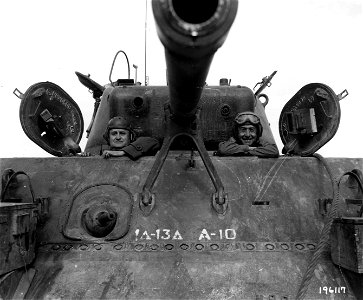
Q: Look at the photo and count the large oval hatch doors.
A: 2